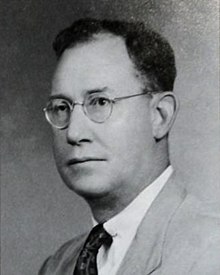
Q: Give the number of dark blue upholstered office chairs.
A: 0